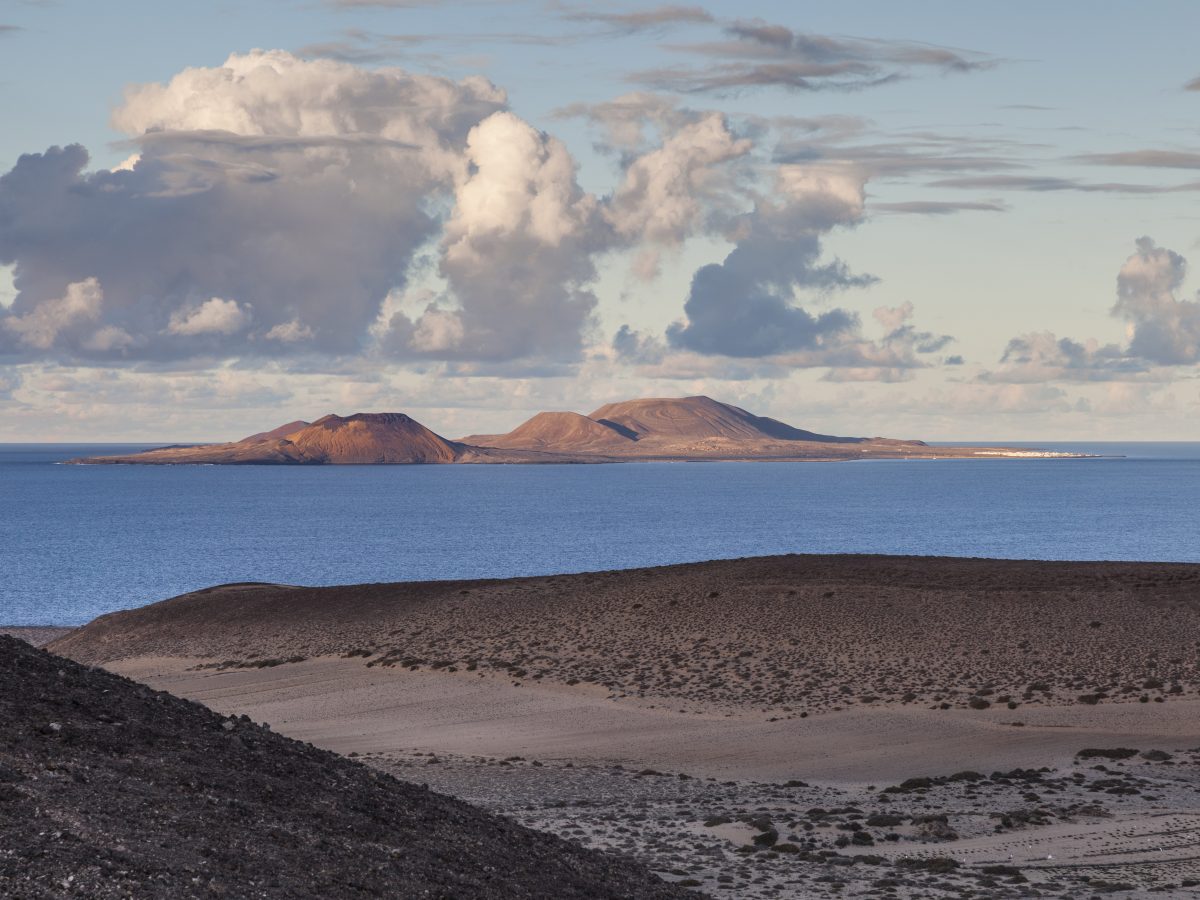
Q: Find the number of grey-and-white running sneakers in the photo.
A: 0